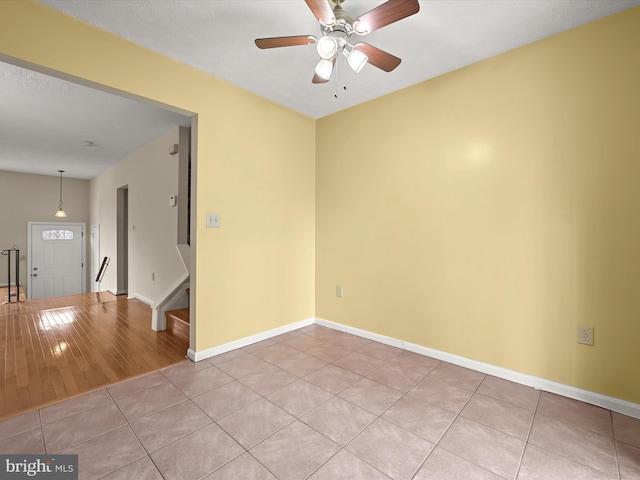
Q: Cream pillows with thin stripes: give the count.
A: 0